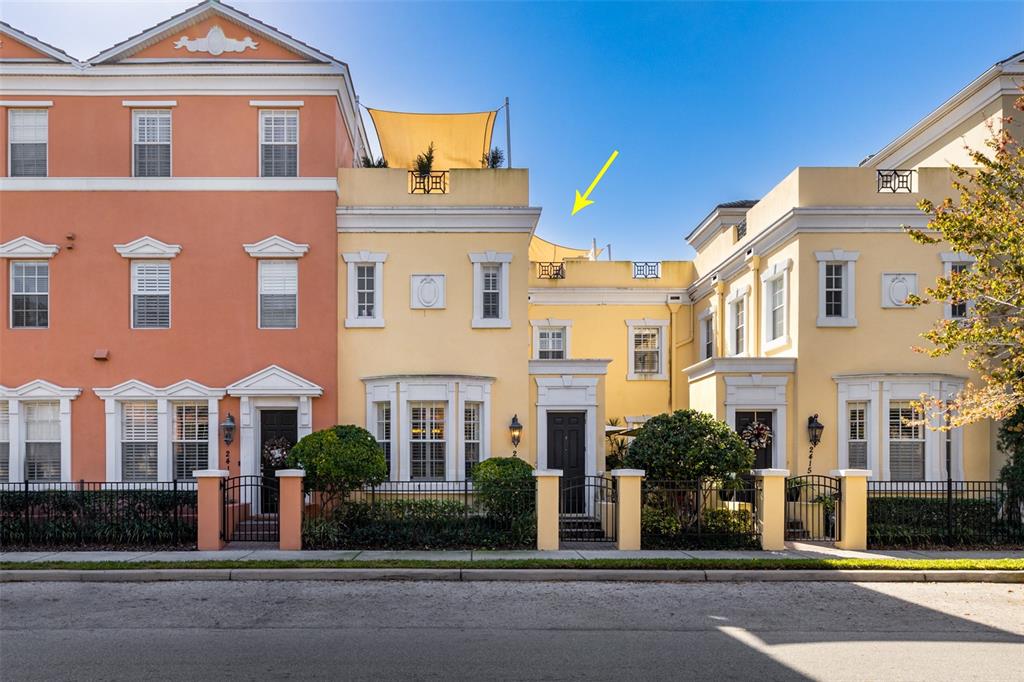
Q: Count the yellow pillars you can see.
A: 4